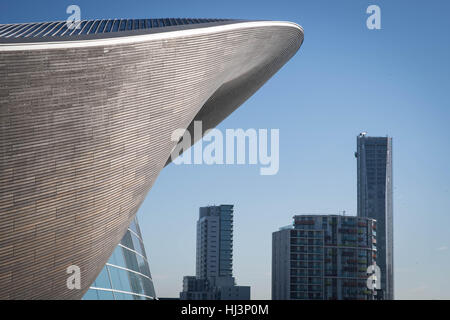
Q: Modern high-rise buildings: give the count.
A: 3